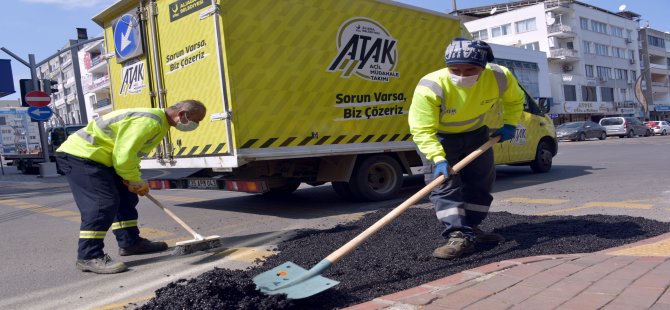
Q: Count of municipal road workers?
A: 2